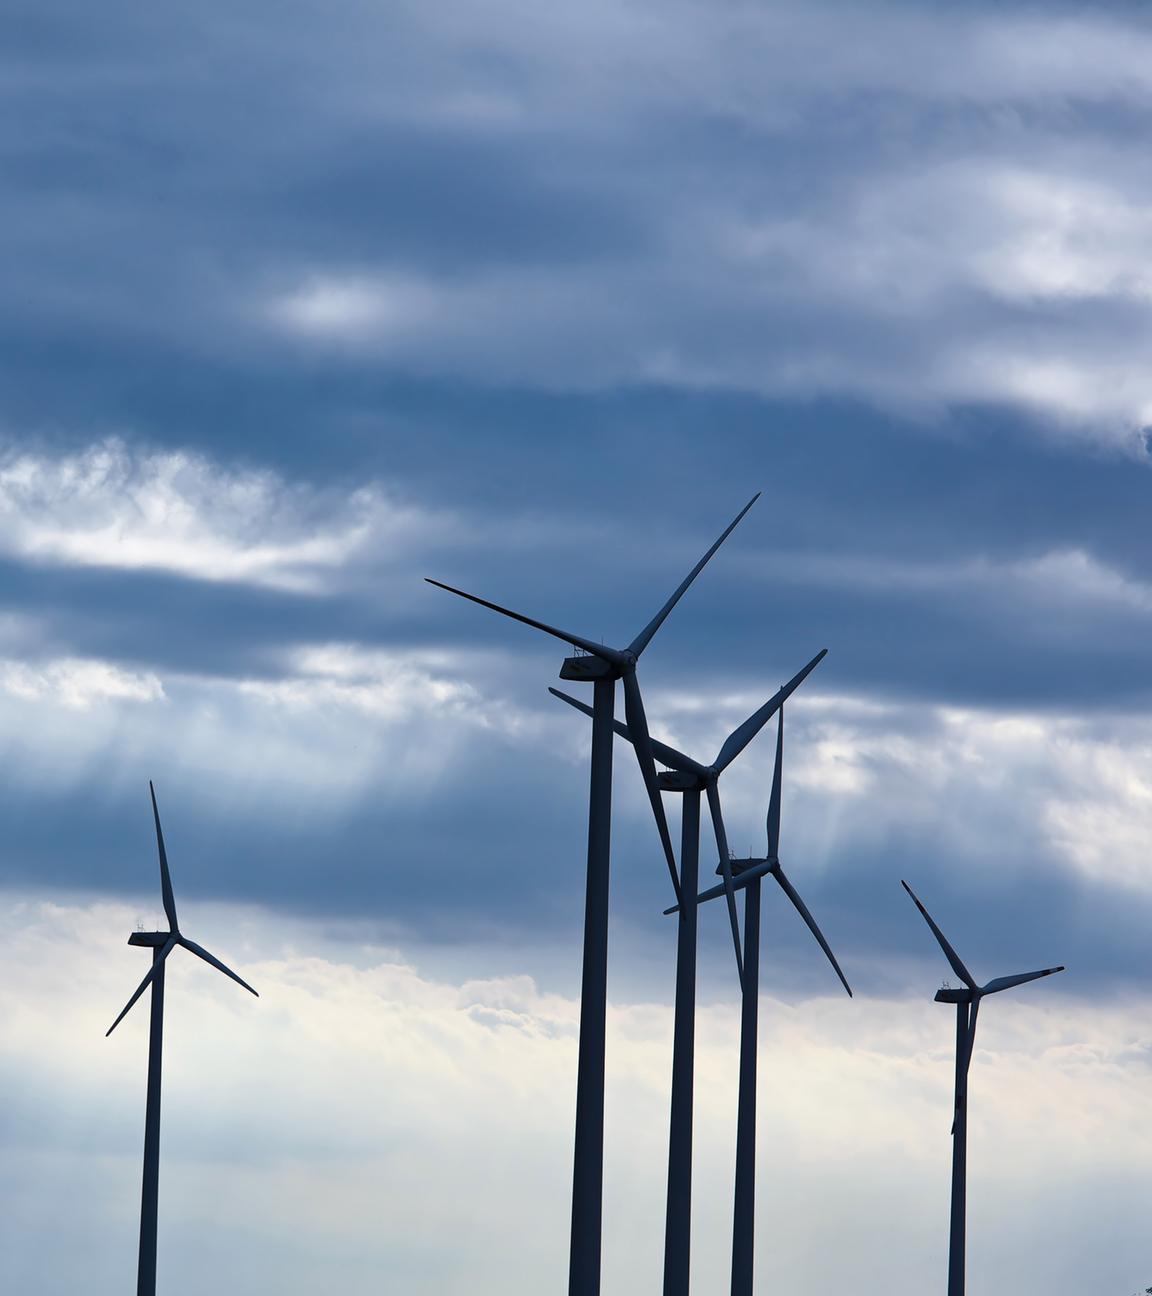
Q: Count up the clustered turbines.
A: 3